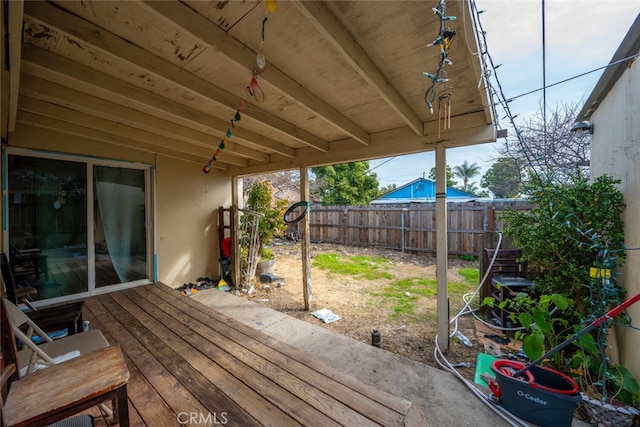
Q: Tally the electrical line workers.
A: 0